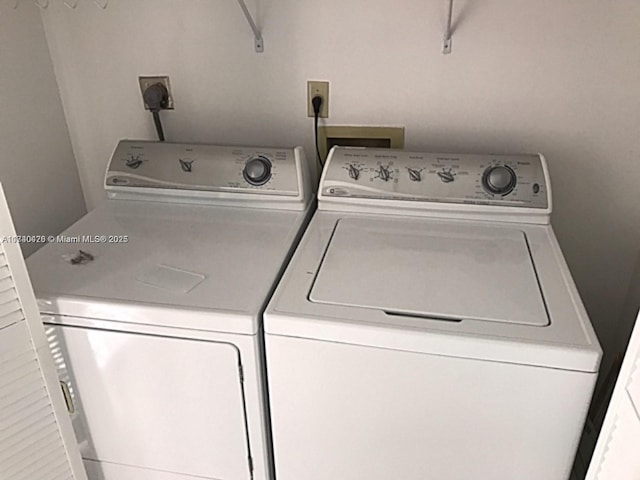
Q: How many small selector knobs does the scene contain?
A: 6